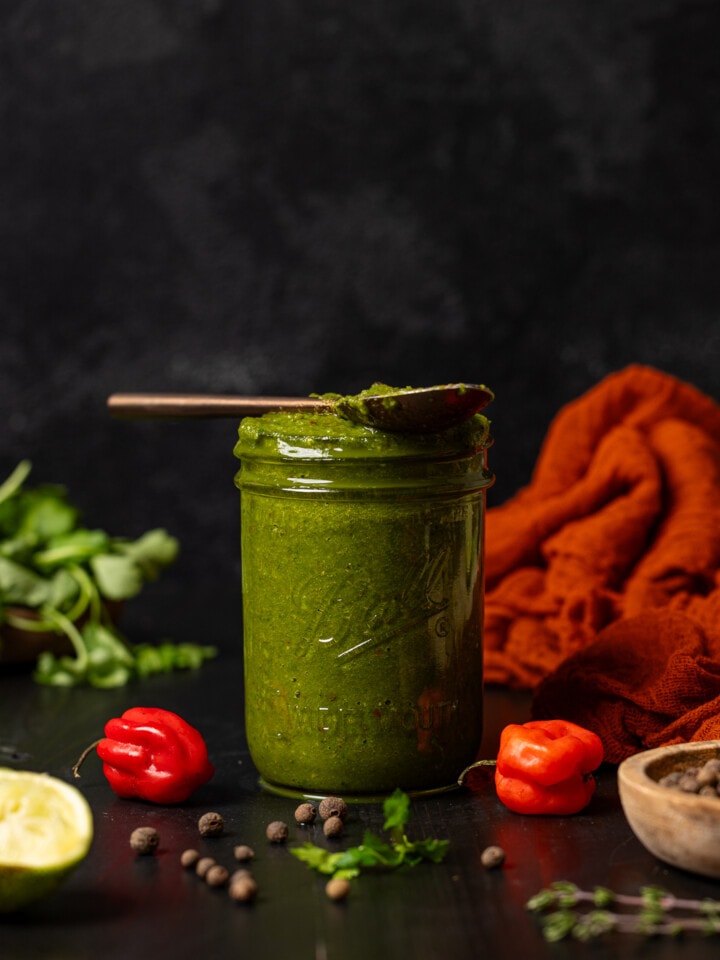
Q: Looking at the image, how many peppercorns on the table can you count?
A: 14